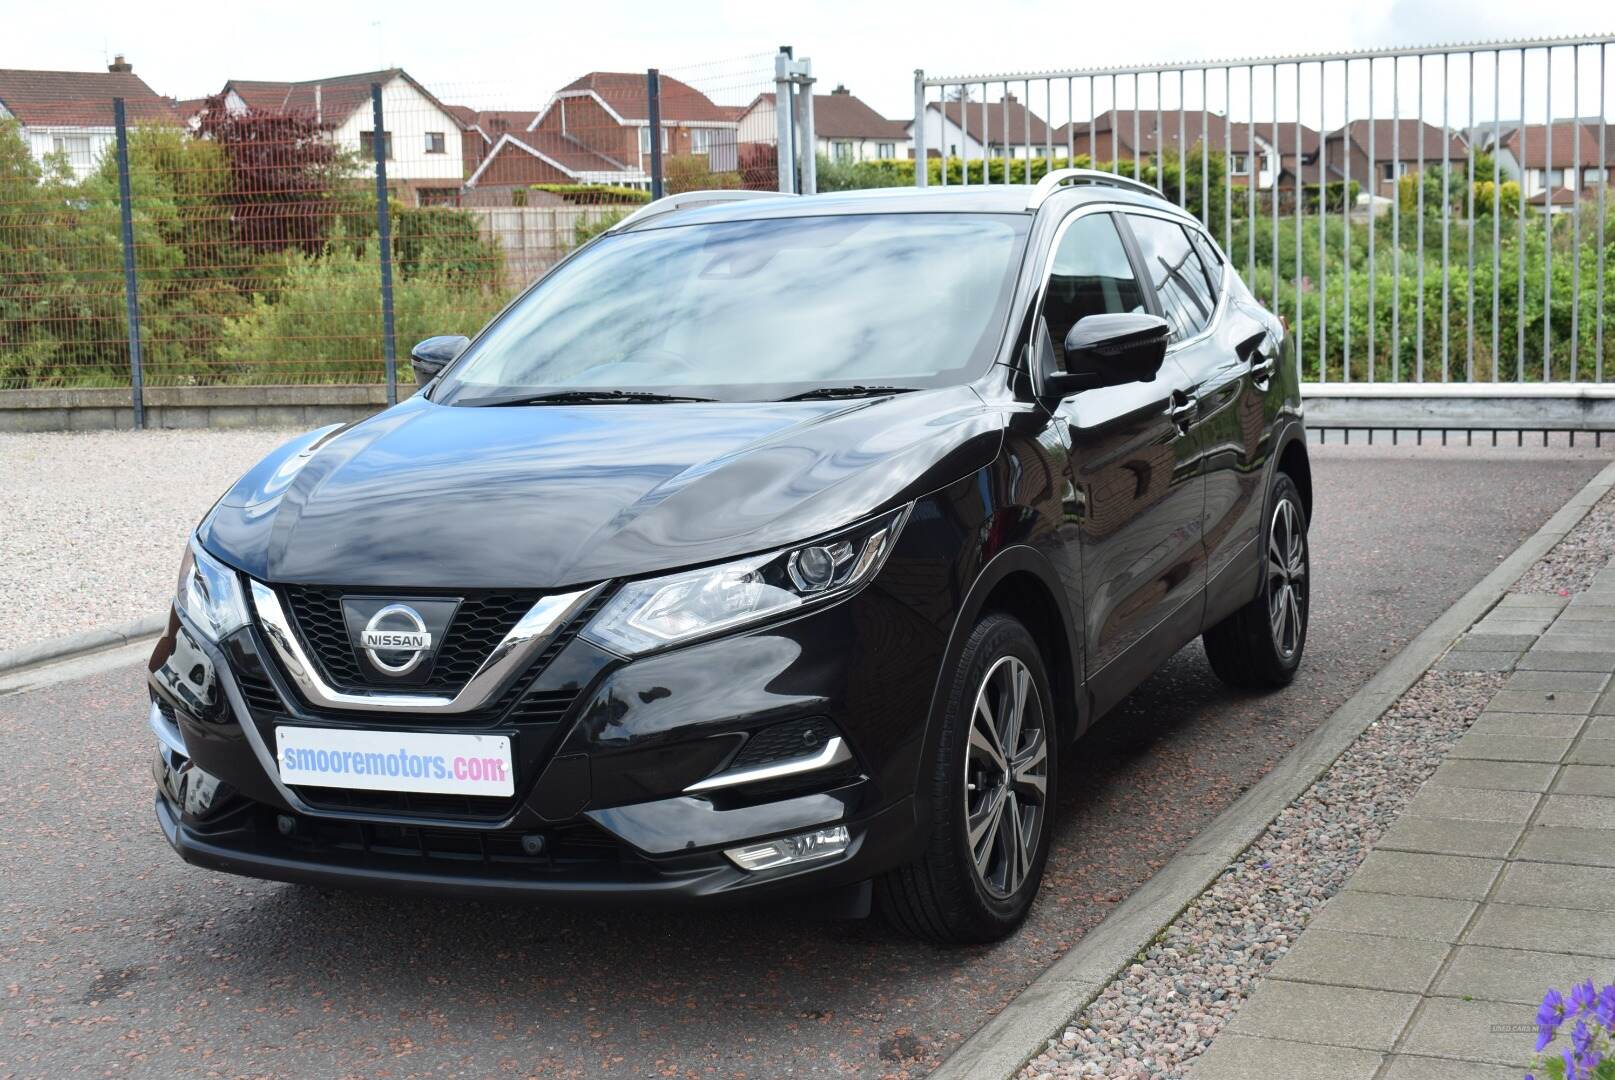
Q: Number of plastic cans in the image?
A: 0